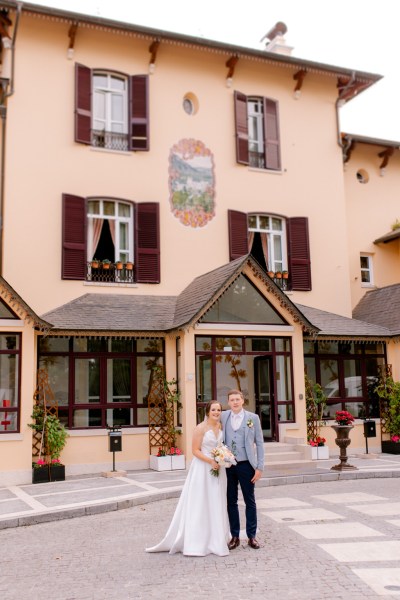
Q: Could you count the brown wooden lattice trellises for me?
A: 4